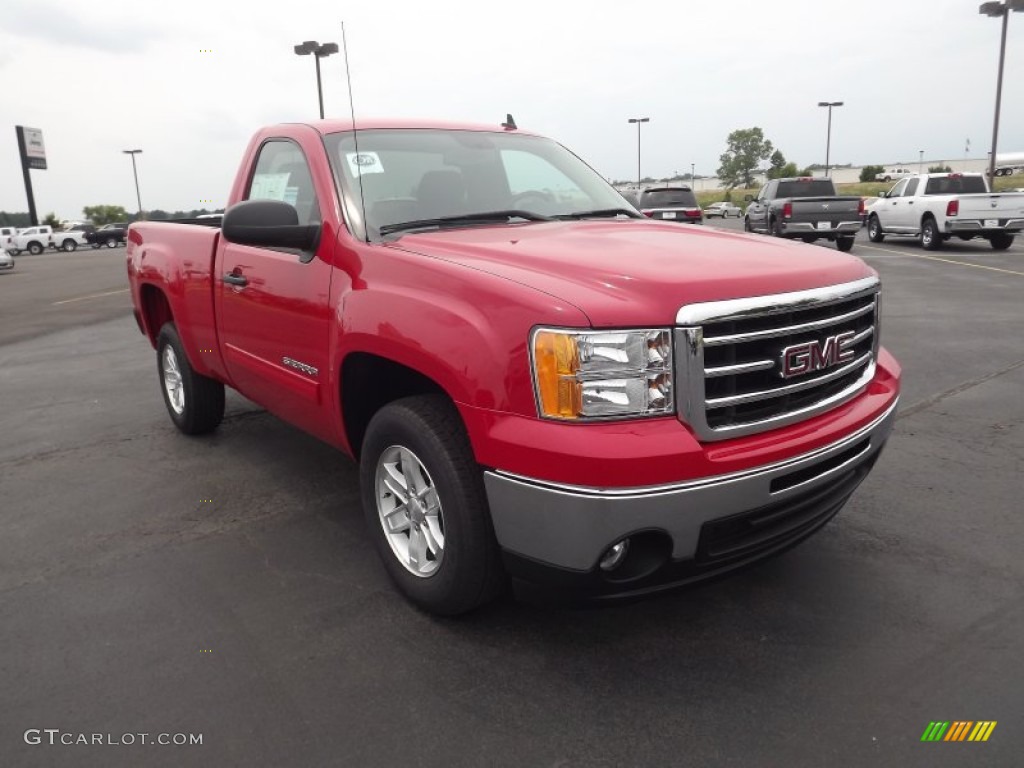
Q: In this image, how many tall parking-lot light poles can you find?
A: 5